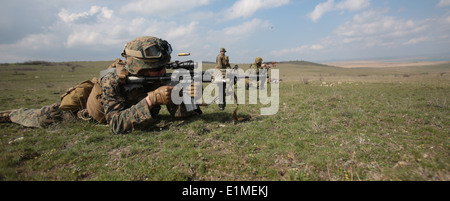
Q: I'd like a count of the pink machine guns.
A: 0